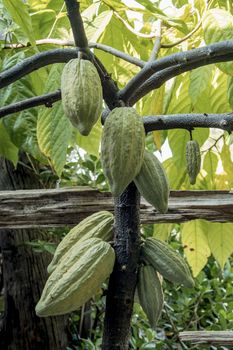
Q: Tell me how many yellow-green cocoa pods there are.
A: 8